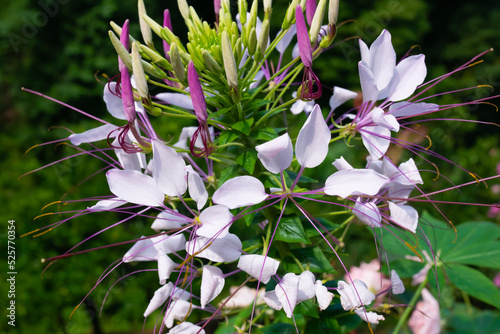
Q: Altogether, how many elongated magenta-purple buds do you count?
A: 7